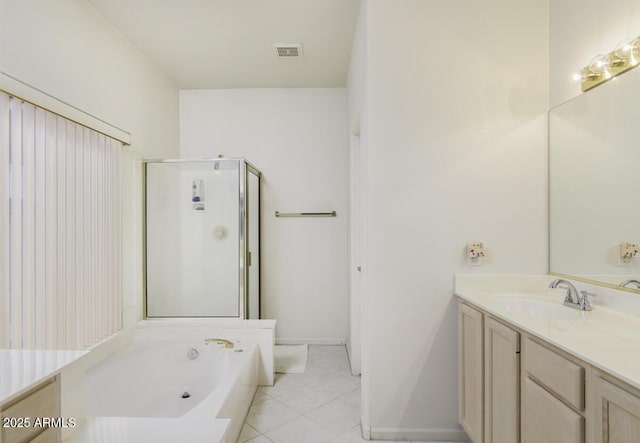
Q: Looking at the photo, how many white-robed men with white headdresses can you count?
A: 0